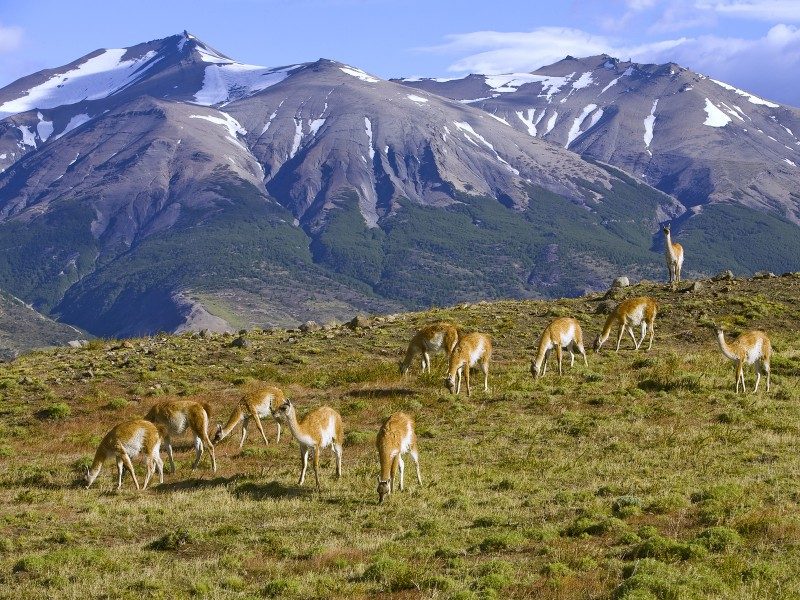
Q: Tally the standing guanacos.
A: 11